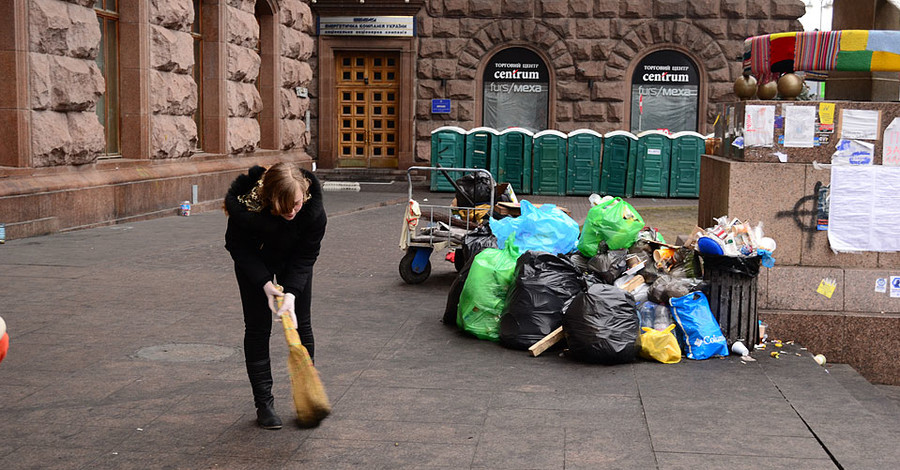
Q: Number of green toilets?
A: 8